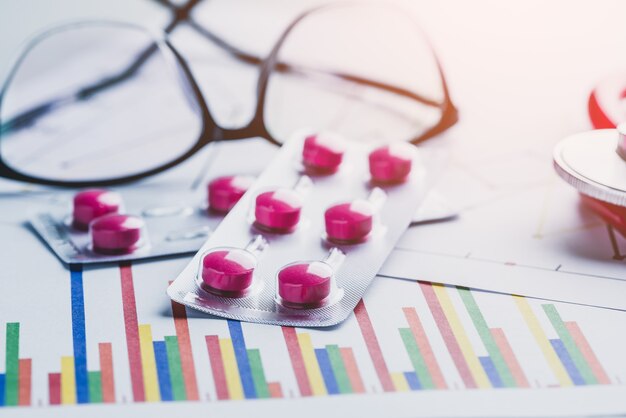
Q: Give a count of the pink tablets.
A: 9